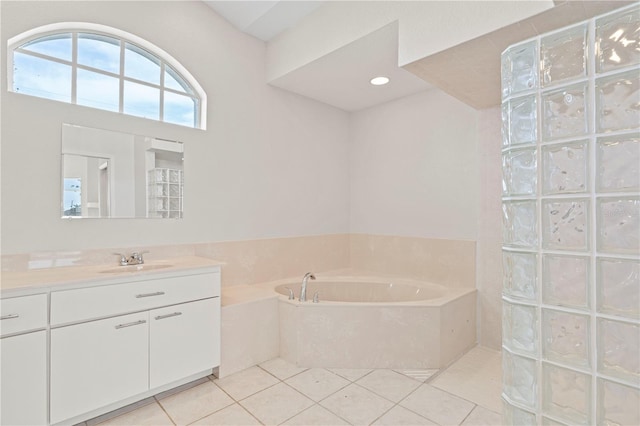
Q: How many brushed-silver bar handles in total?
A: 4